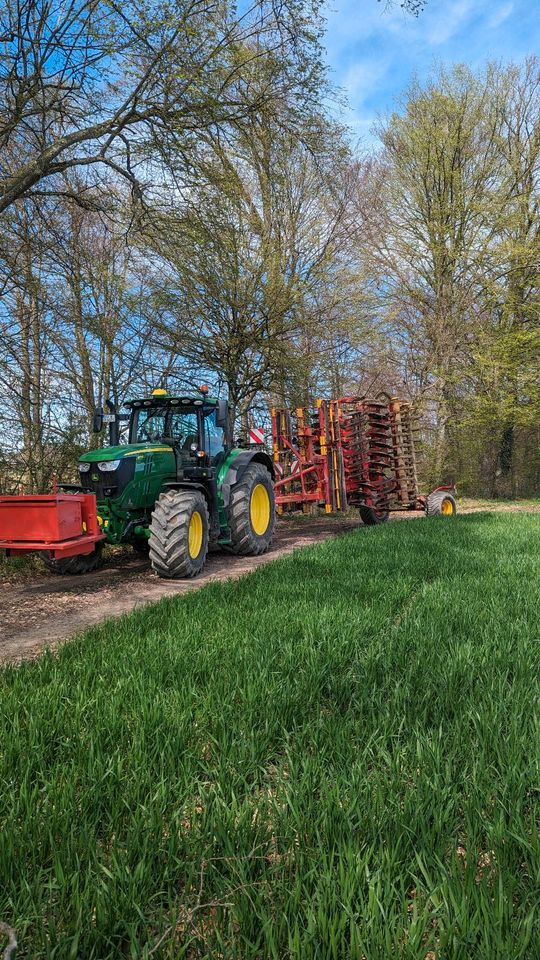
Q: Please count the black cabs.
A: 1